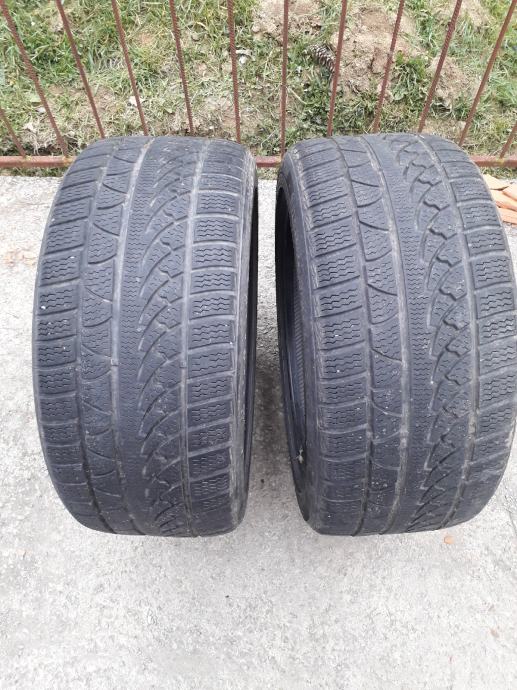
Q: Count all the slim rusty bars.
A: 12